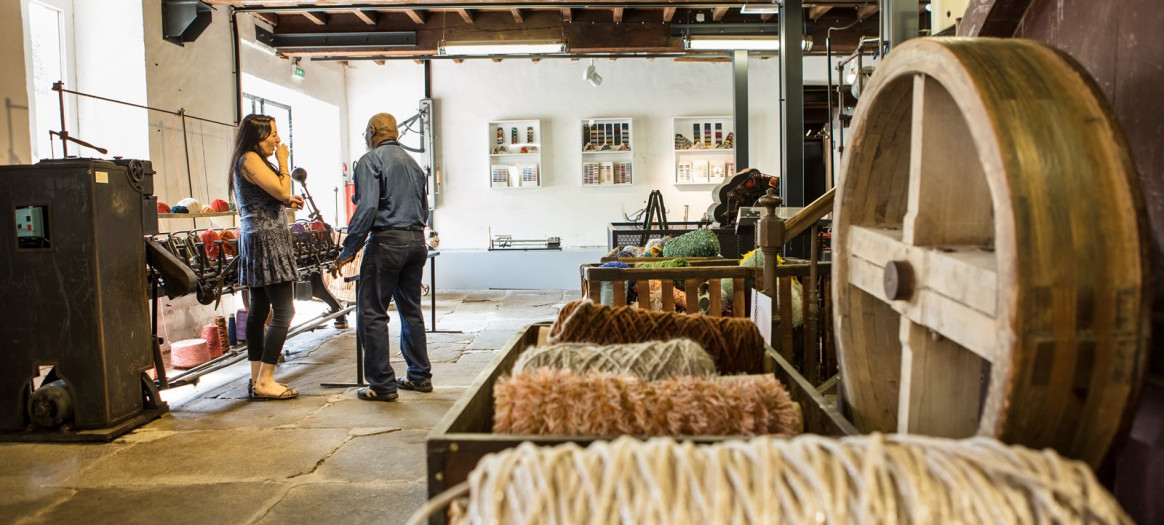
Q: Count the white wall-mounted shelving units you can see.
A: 3